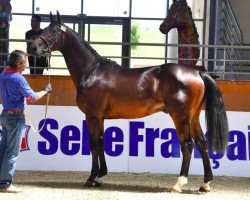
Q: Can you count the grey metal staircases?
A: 1